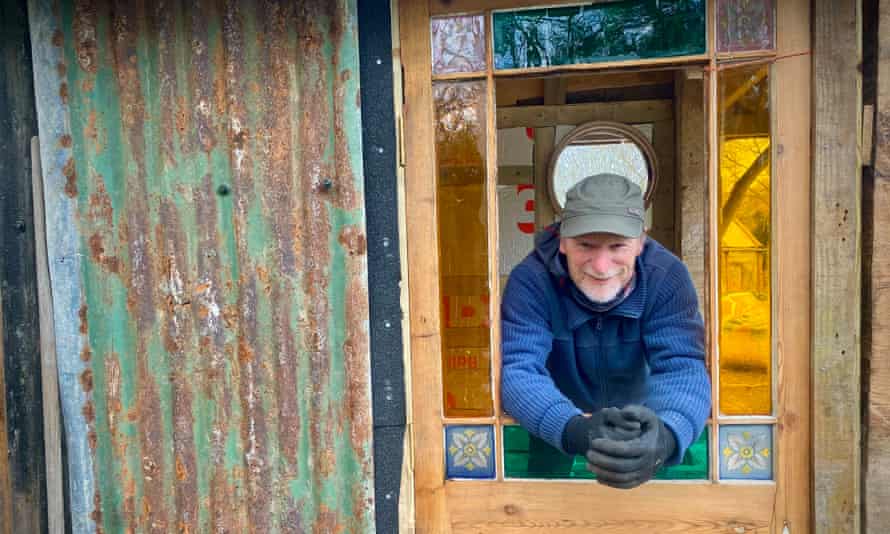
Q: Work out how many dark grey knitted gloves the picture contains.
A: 2